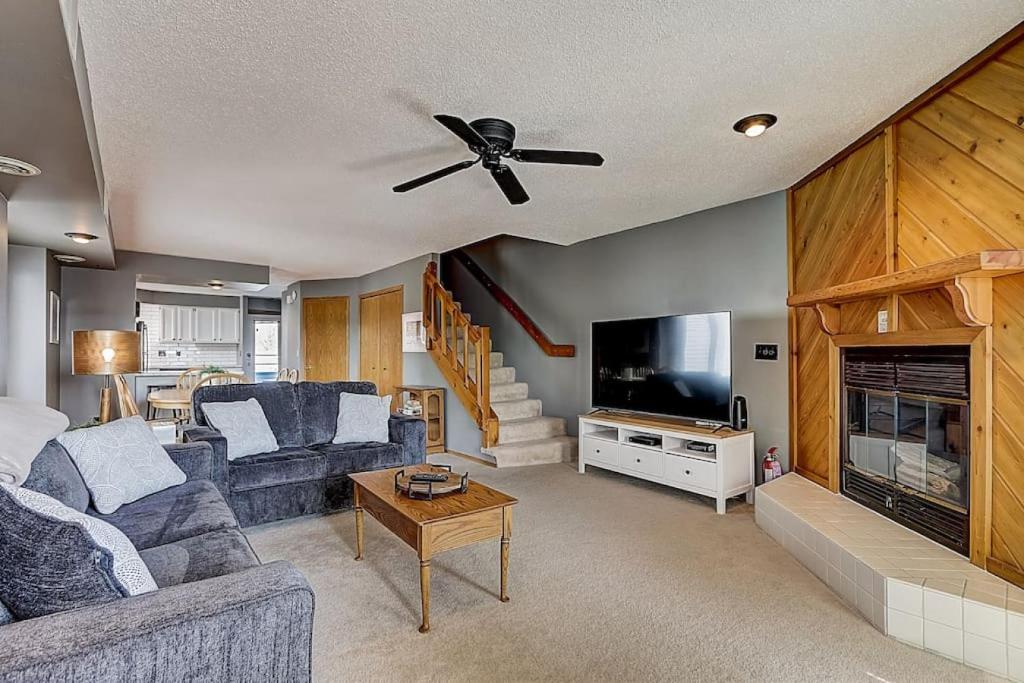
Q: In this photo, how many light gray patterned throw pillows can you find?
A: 4